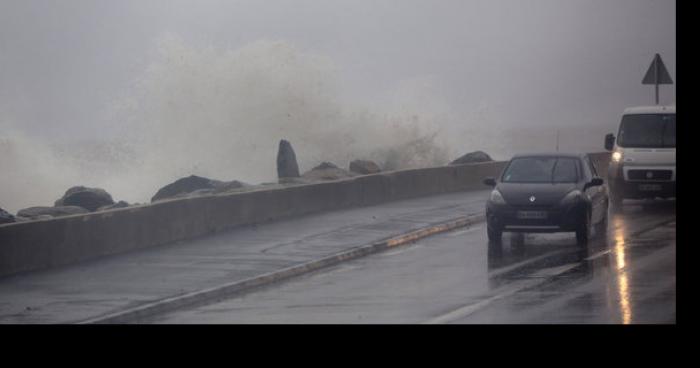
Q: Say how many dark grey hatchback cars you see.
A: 1